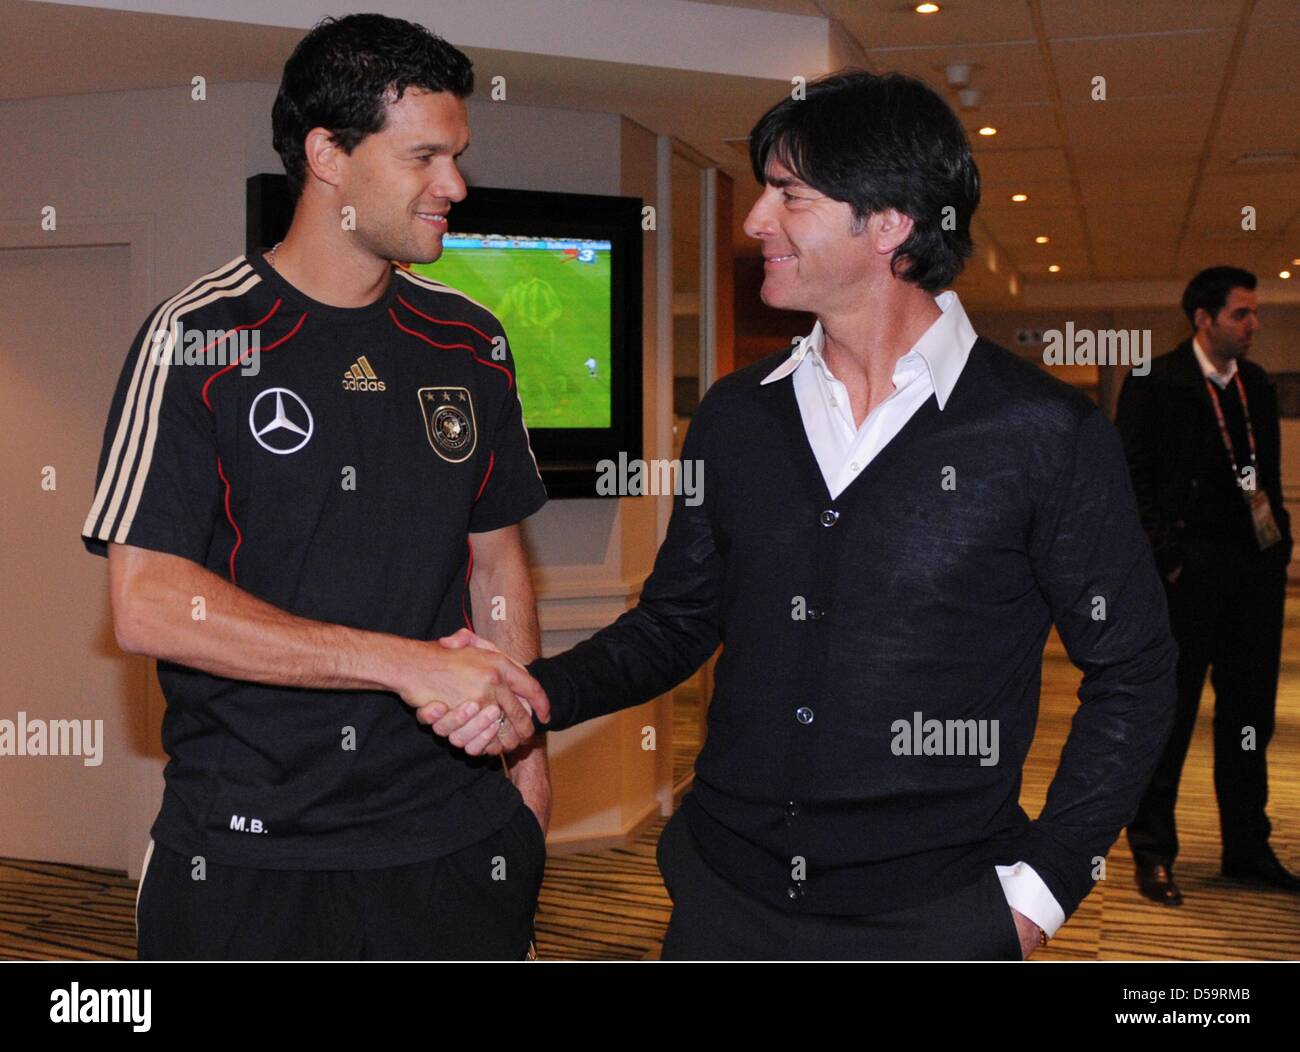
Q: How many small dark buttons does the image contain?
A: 5